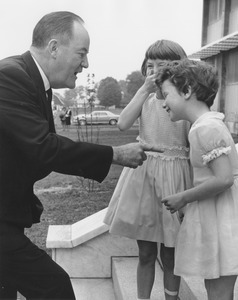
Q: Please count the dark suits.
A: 1